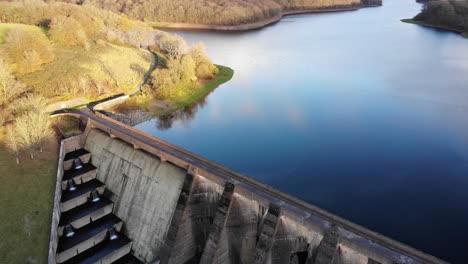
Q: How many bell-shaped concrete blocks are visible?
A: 5